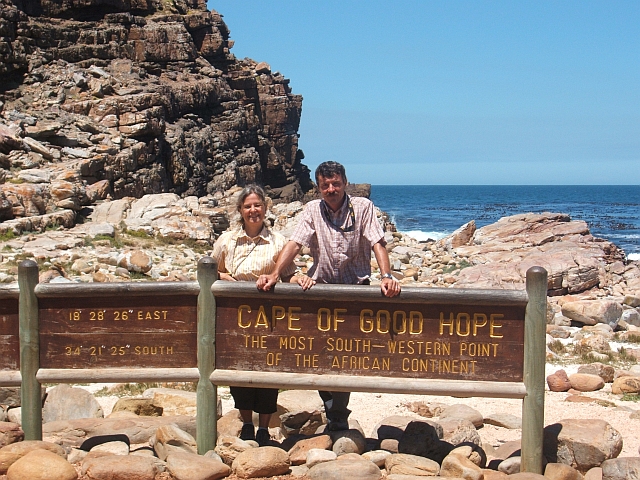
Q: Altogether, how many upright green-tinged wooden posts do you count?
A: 3